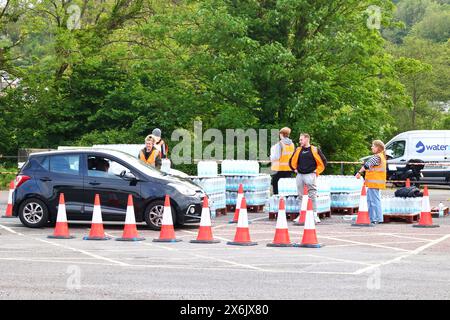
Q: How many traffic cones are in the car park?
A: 14